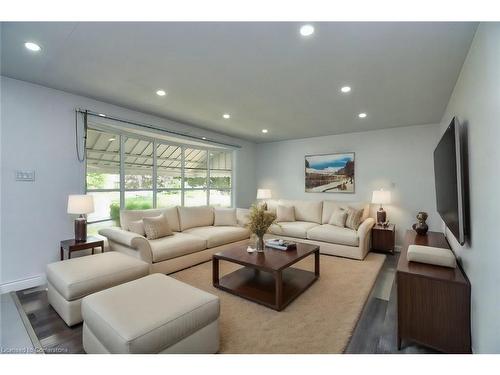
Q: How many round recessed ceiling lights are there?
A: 7